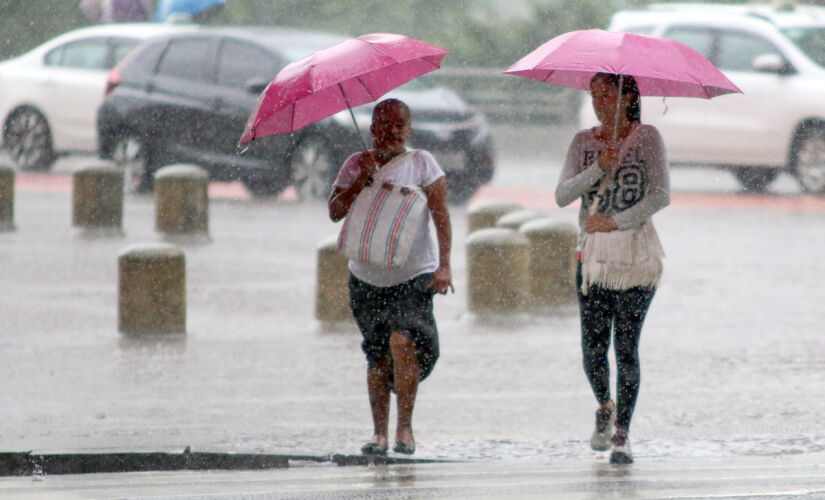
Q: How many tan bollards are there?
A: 9